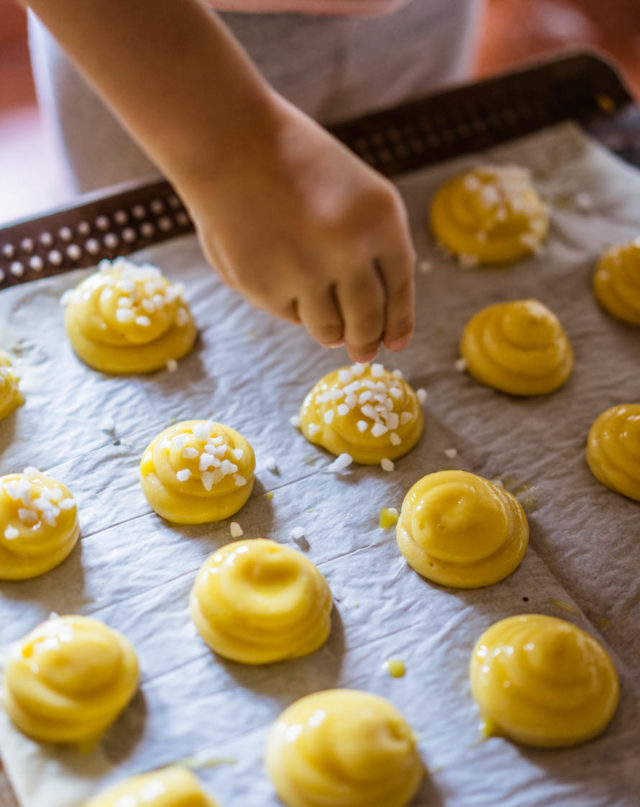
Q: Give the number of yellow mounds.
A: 15